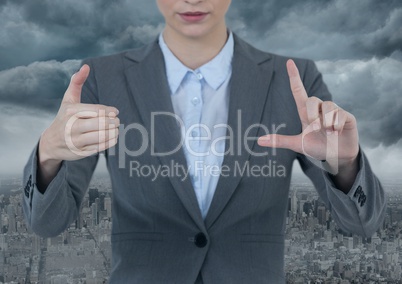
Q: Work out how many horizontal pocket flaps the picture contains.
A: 2